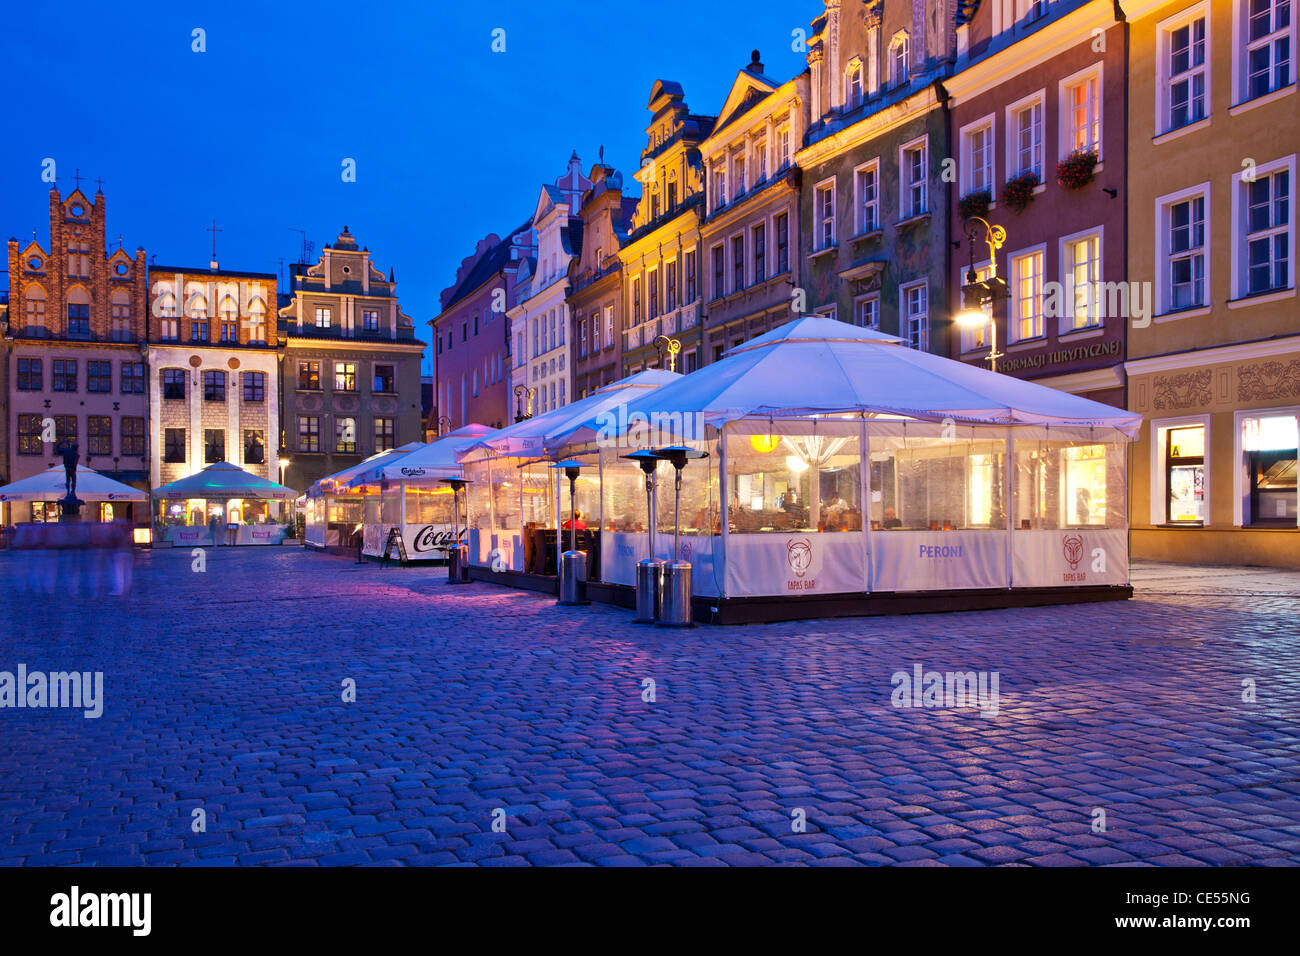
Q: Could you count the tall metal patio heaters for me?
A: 4